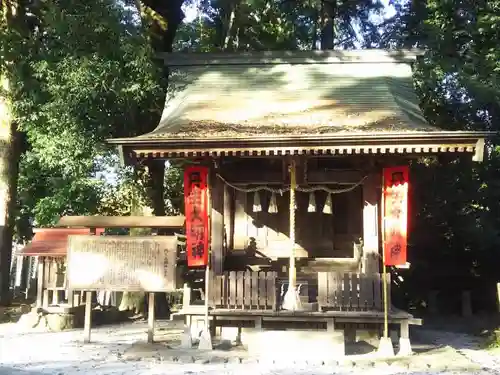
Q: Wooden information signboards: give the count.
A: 1